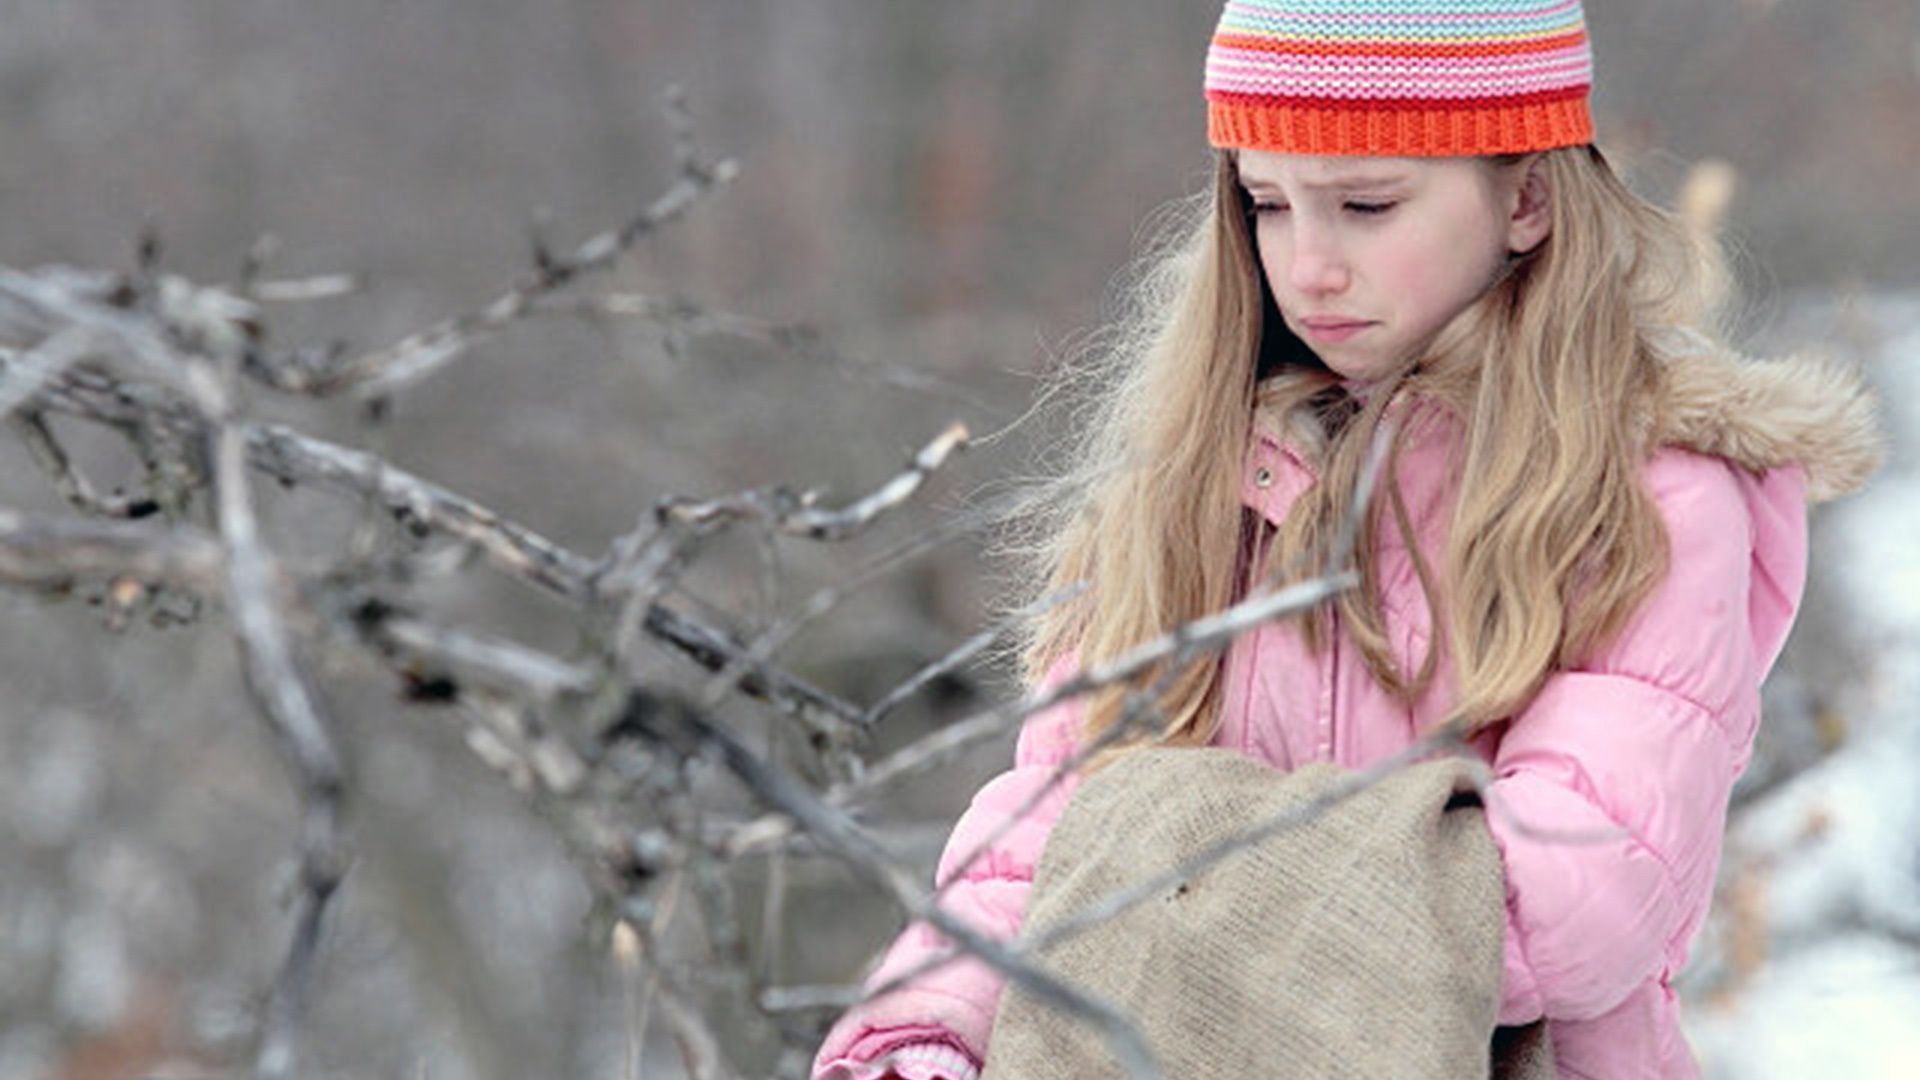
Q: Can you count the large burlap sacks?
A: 1